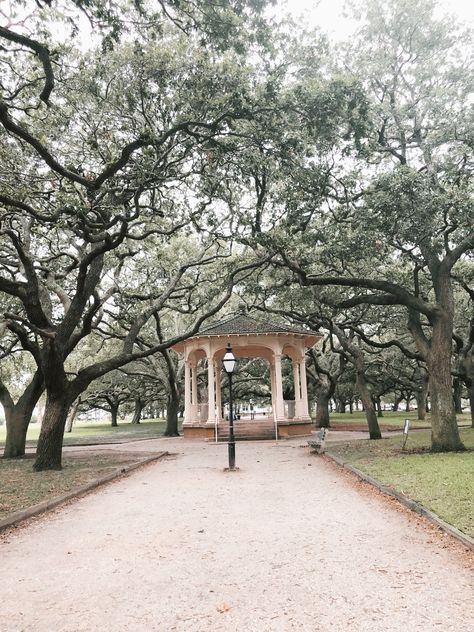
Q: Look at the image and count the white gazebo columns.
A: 8